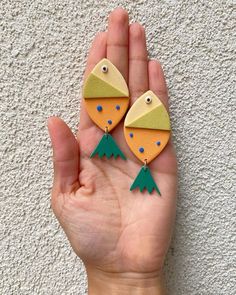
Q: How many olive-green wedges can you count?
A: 2